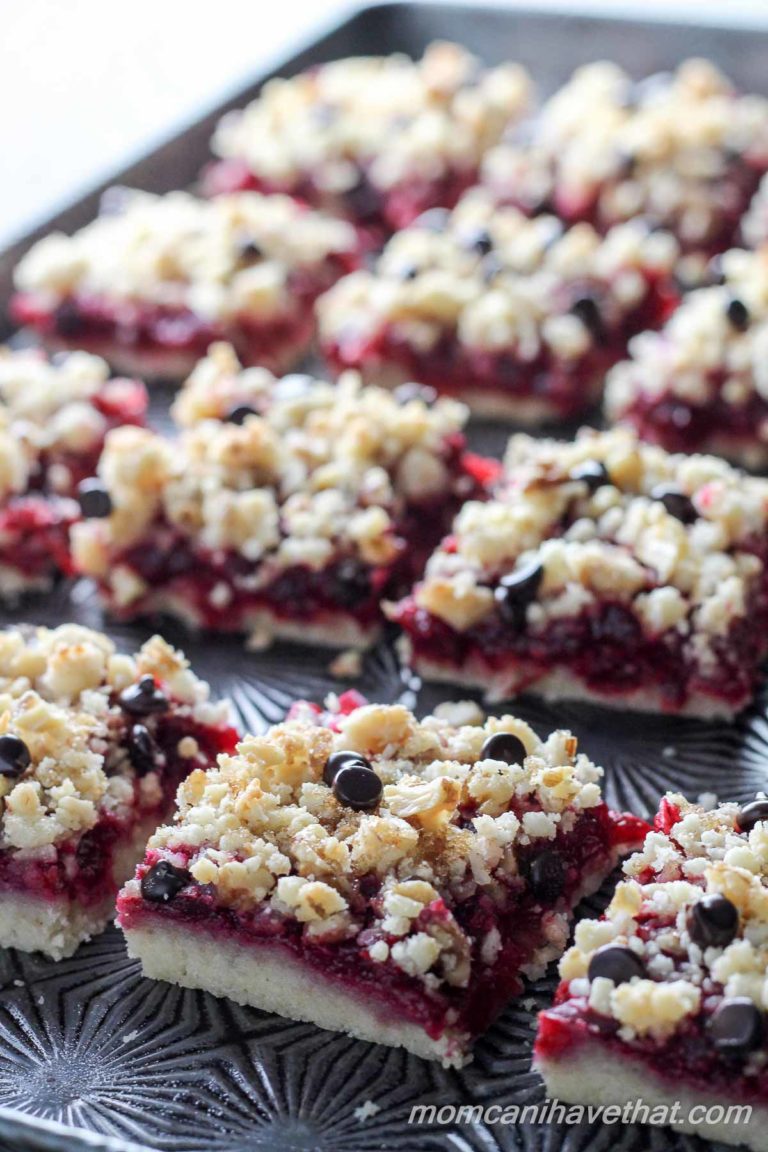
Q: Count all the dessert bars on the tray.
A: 12